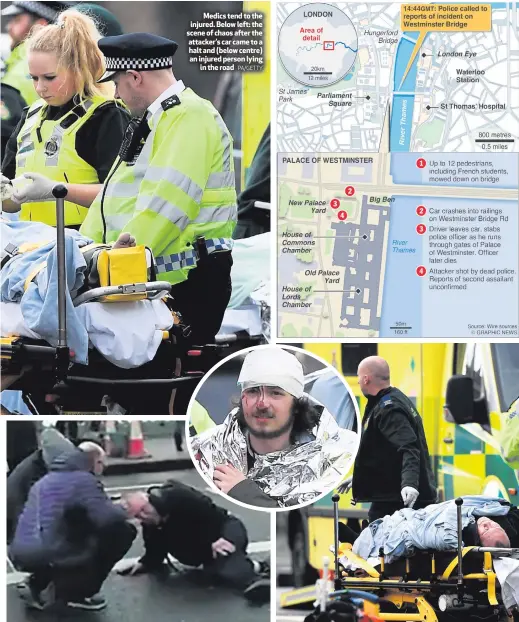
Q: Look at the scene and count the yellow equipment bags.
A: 1